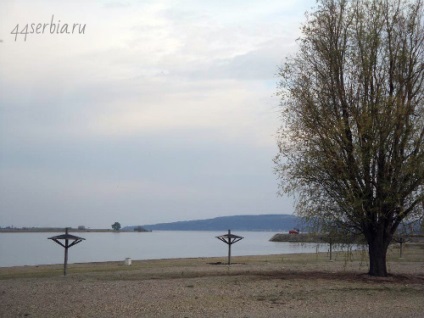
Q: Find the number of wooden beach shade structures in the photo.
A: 2